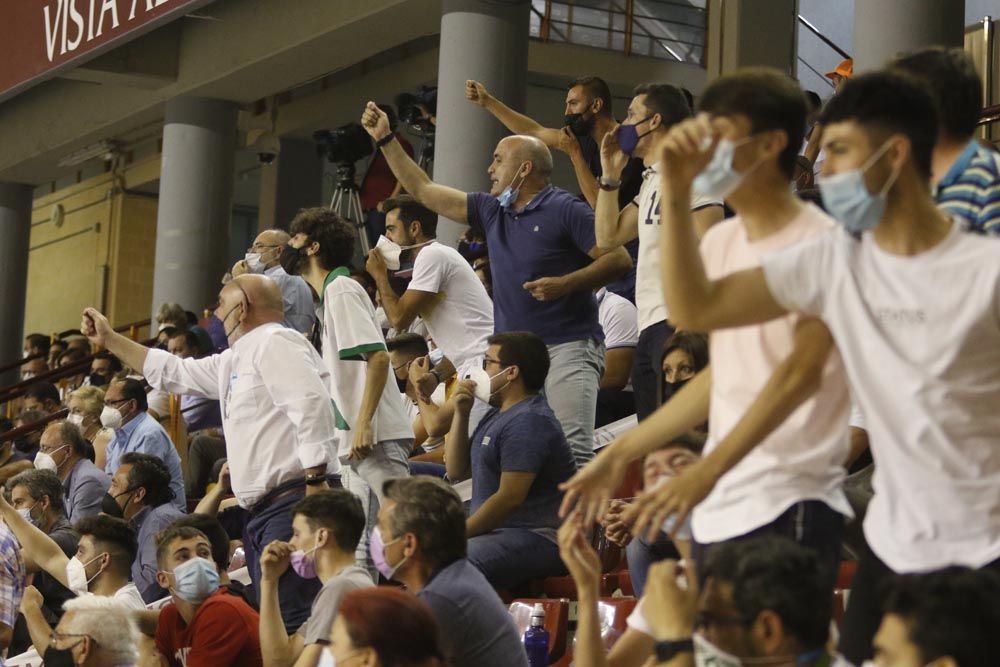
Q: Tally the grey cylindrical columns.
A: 4